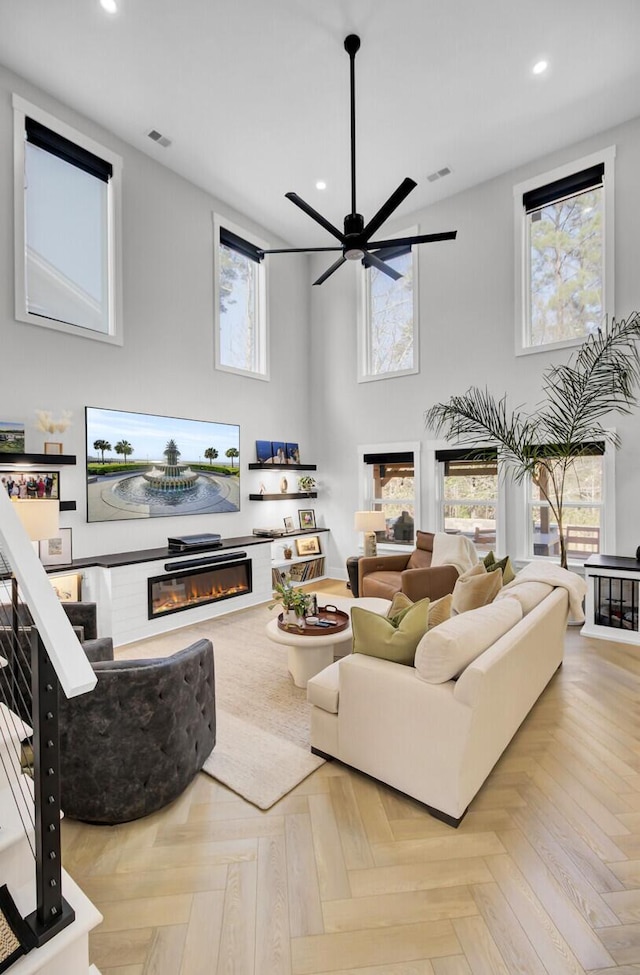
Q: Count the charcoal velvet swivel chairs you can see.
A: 2